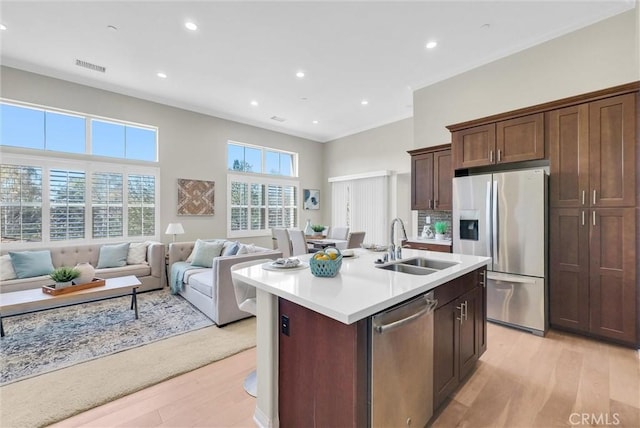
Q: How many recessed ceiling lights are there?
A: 8